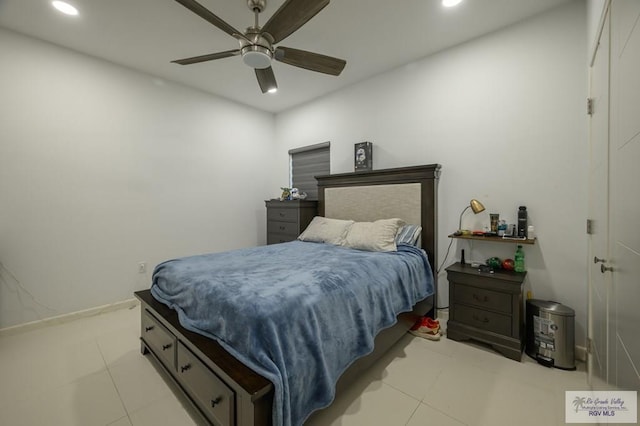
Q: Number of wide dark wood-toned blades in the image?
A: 5